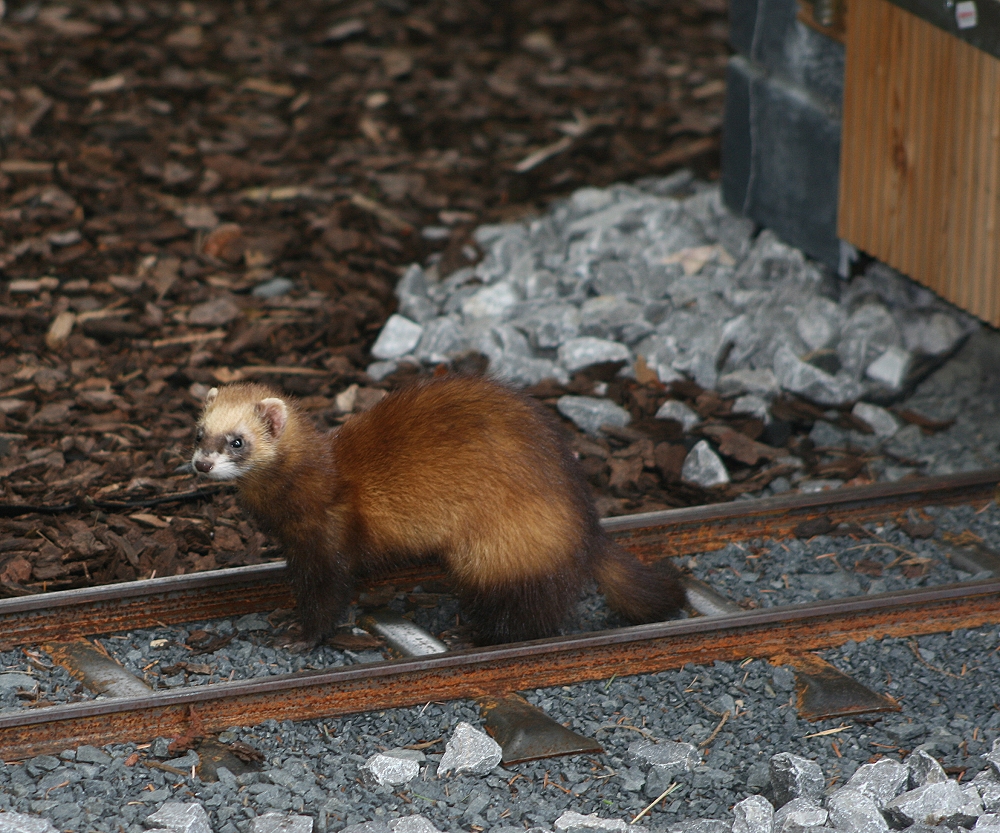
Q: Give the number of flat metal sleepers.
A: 4